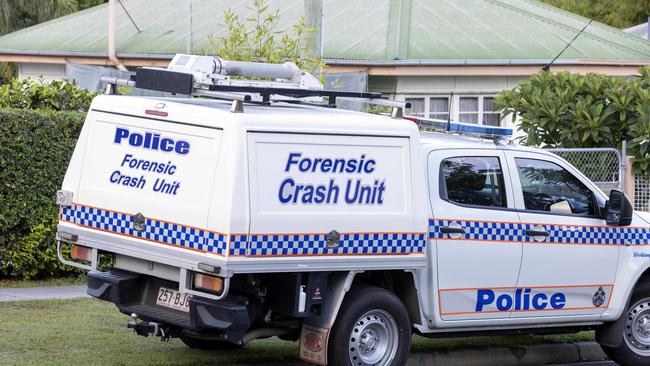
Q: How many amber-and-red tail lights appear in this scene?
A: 2